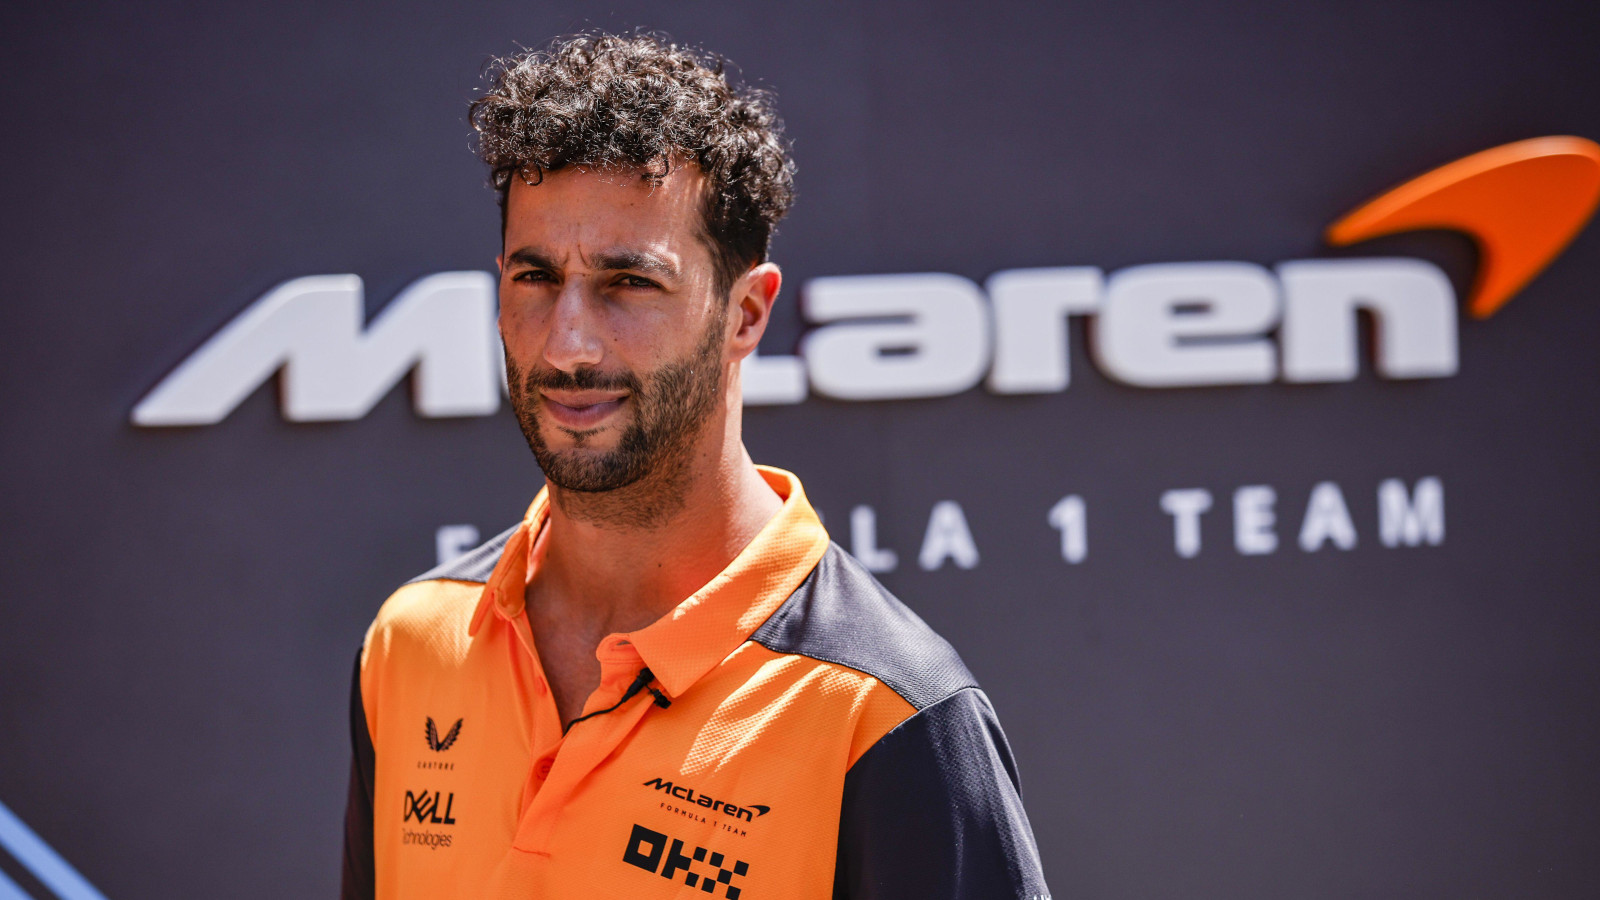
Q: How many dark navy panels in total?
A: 4